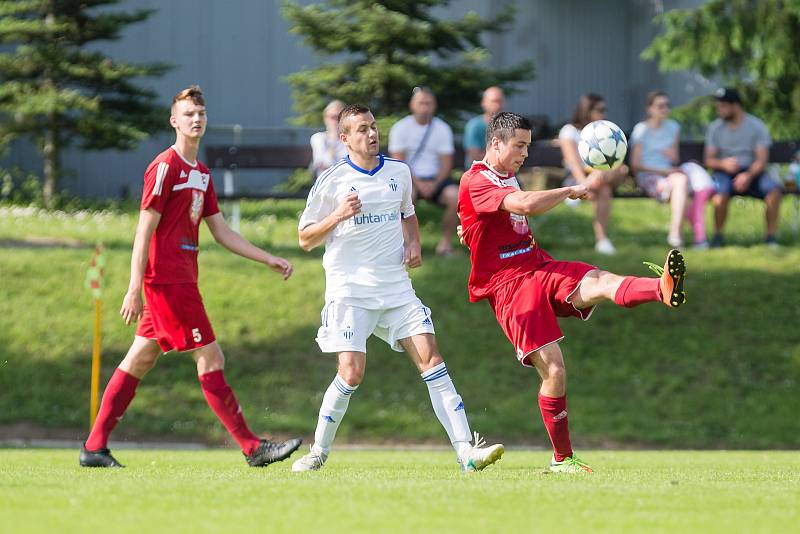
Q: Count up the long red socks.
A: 4